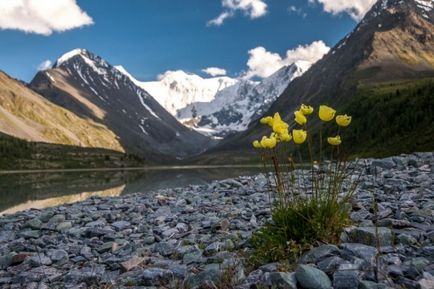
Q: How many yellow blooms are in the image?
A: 11